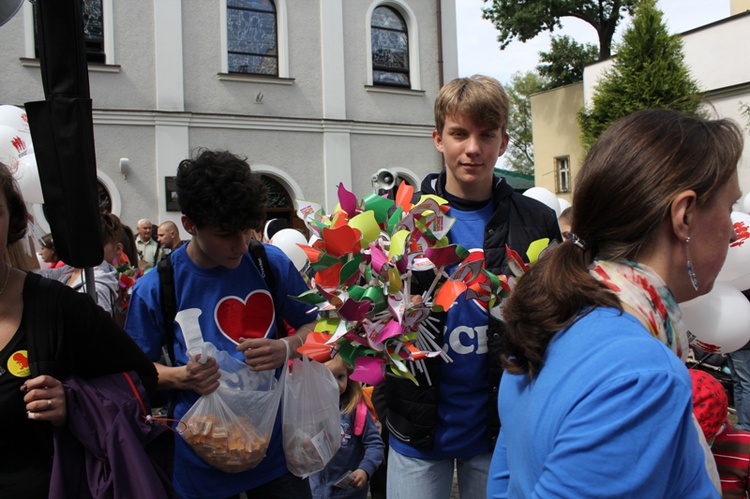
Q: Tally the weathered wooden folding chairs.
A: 0